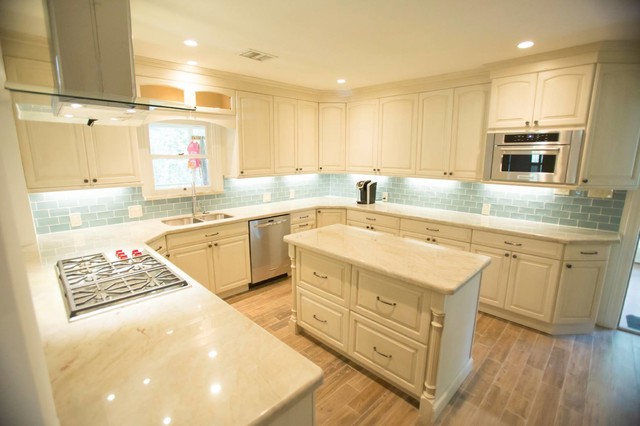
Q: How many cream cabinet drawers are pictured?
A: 12